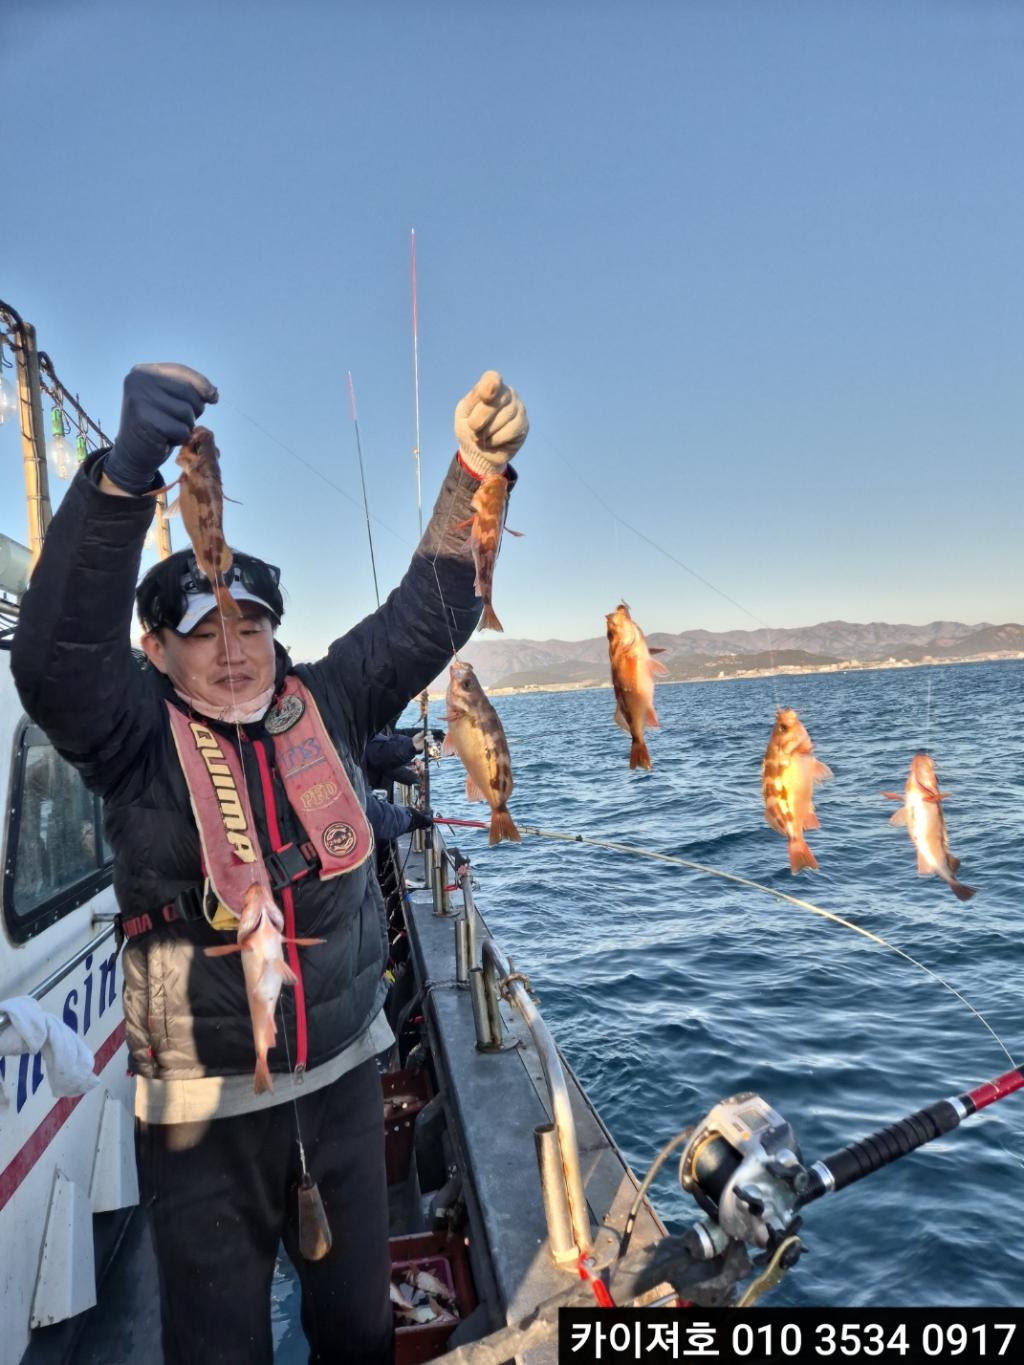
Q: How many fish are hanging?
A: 7